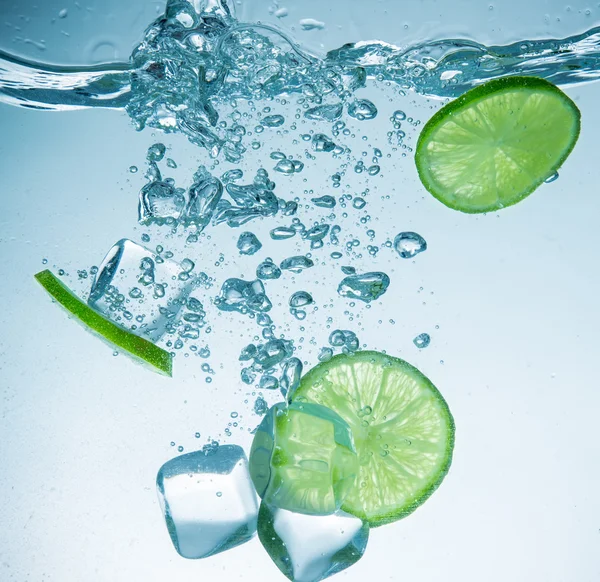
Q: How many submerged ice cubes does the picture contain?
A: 4